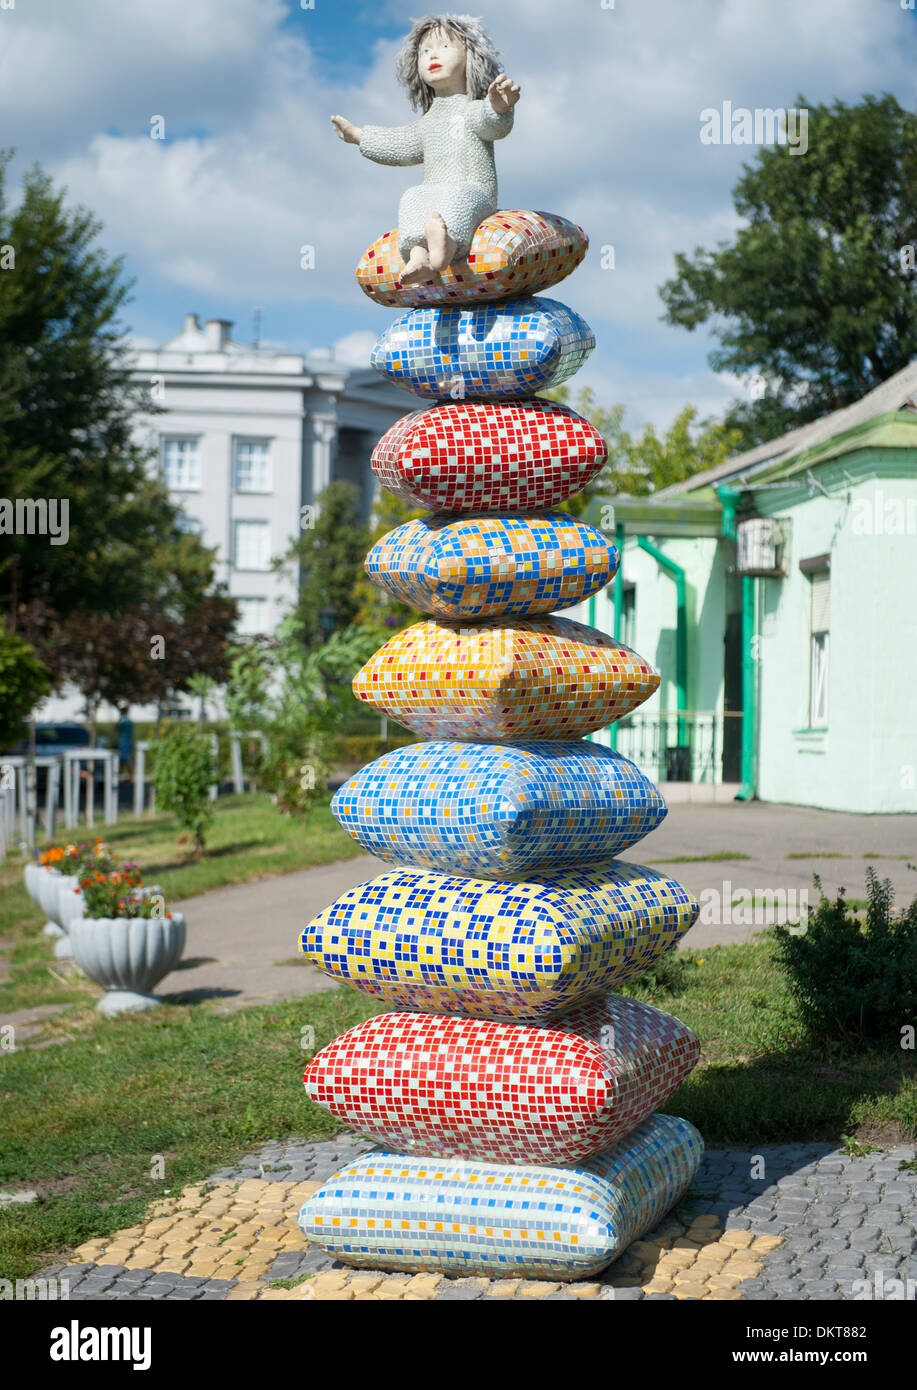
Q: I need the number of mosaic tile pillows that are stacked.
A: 9